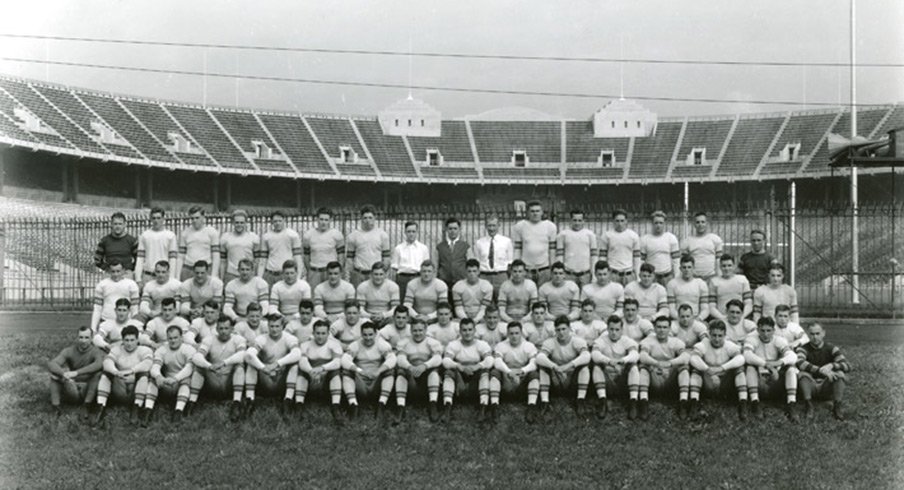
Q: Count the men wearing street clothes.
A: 3